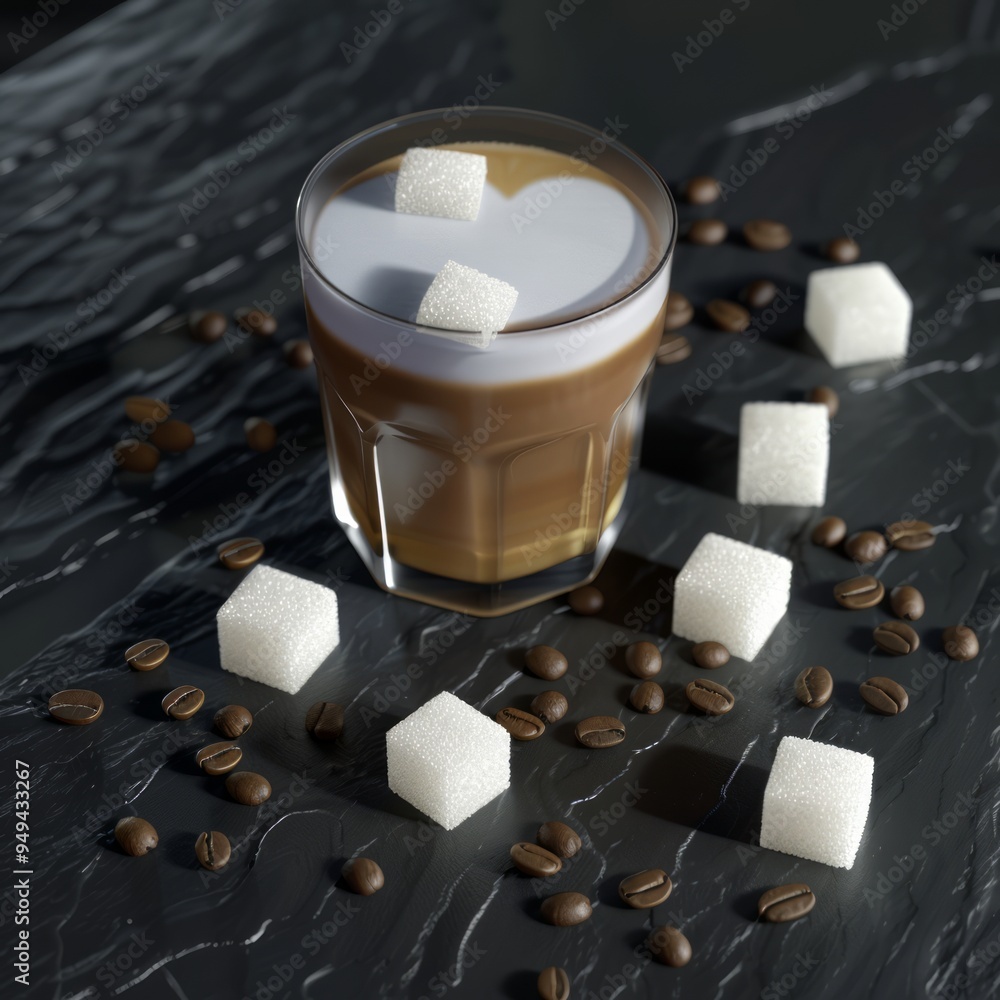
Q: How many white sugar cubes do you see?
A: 8